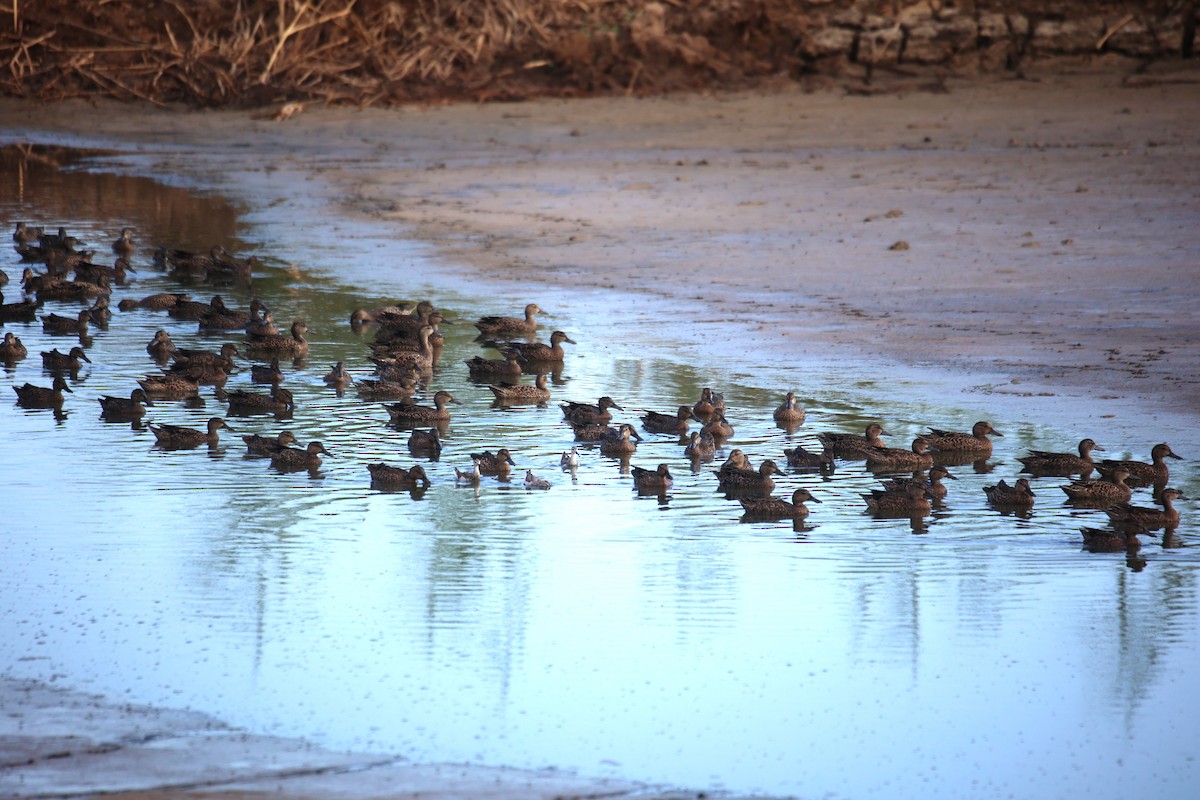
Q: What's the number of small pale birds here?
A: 3